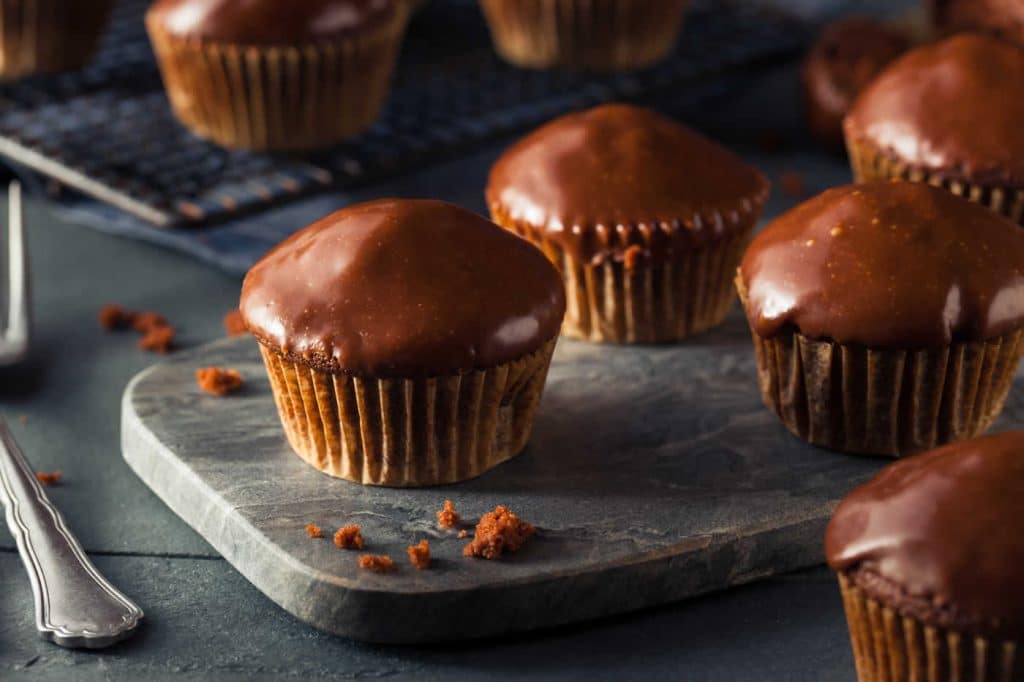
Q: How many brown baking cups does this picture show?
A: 8